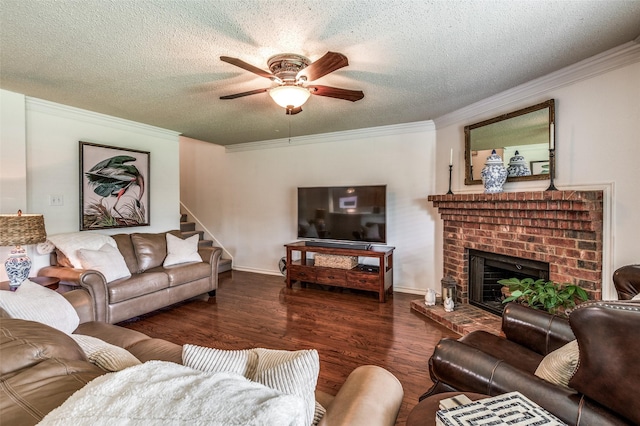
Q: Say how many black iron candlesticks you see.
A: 2